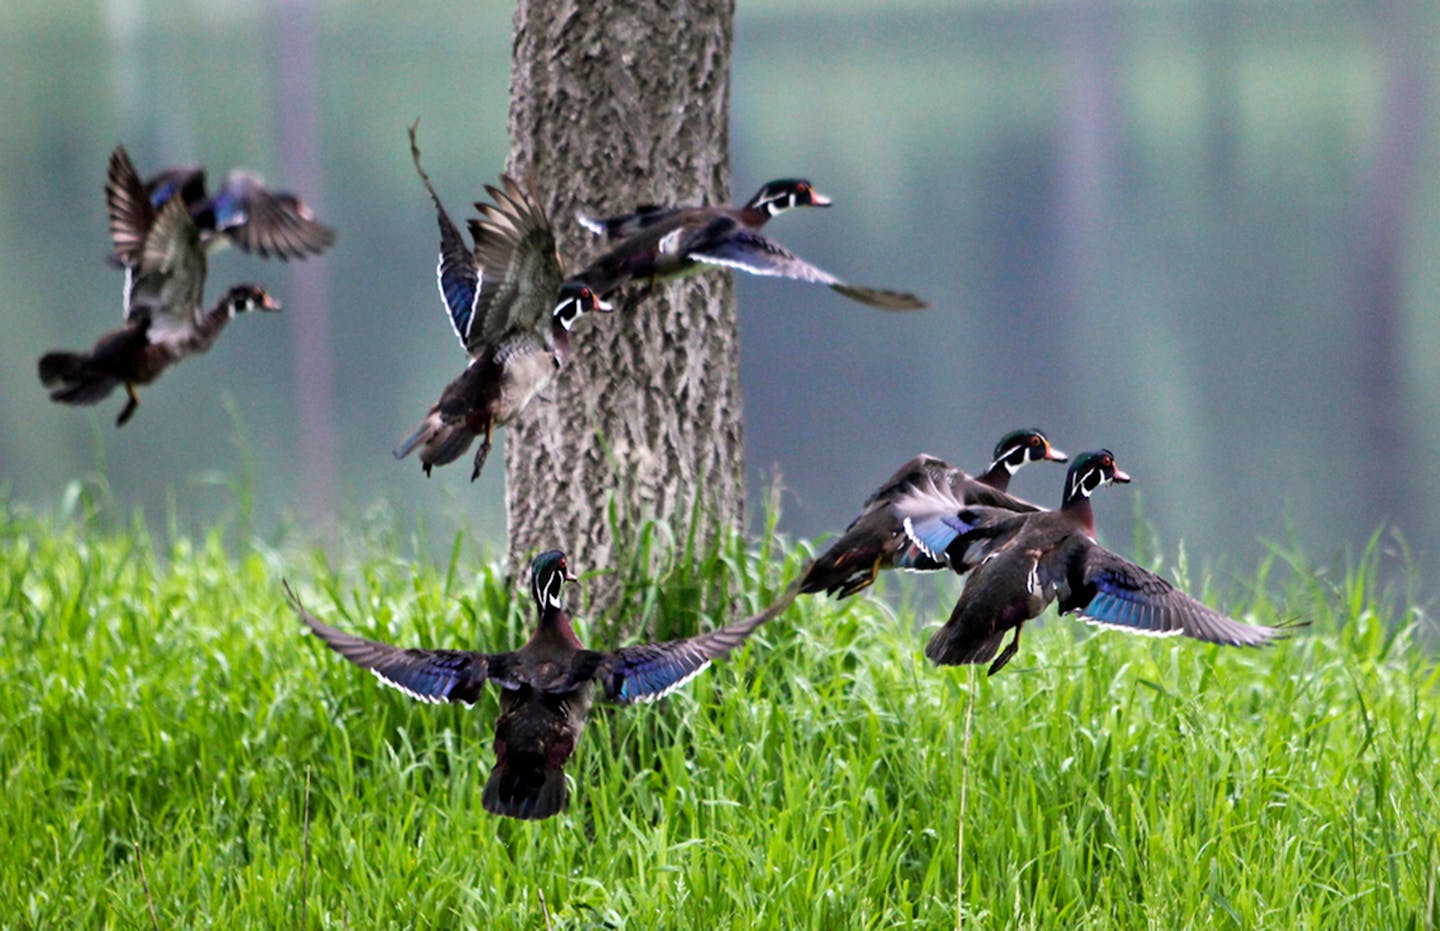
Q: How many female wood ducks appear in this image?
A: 0